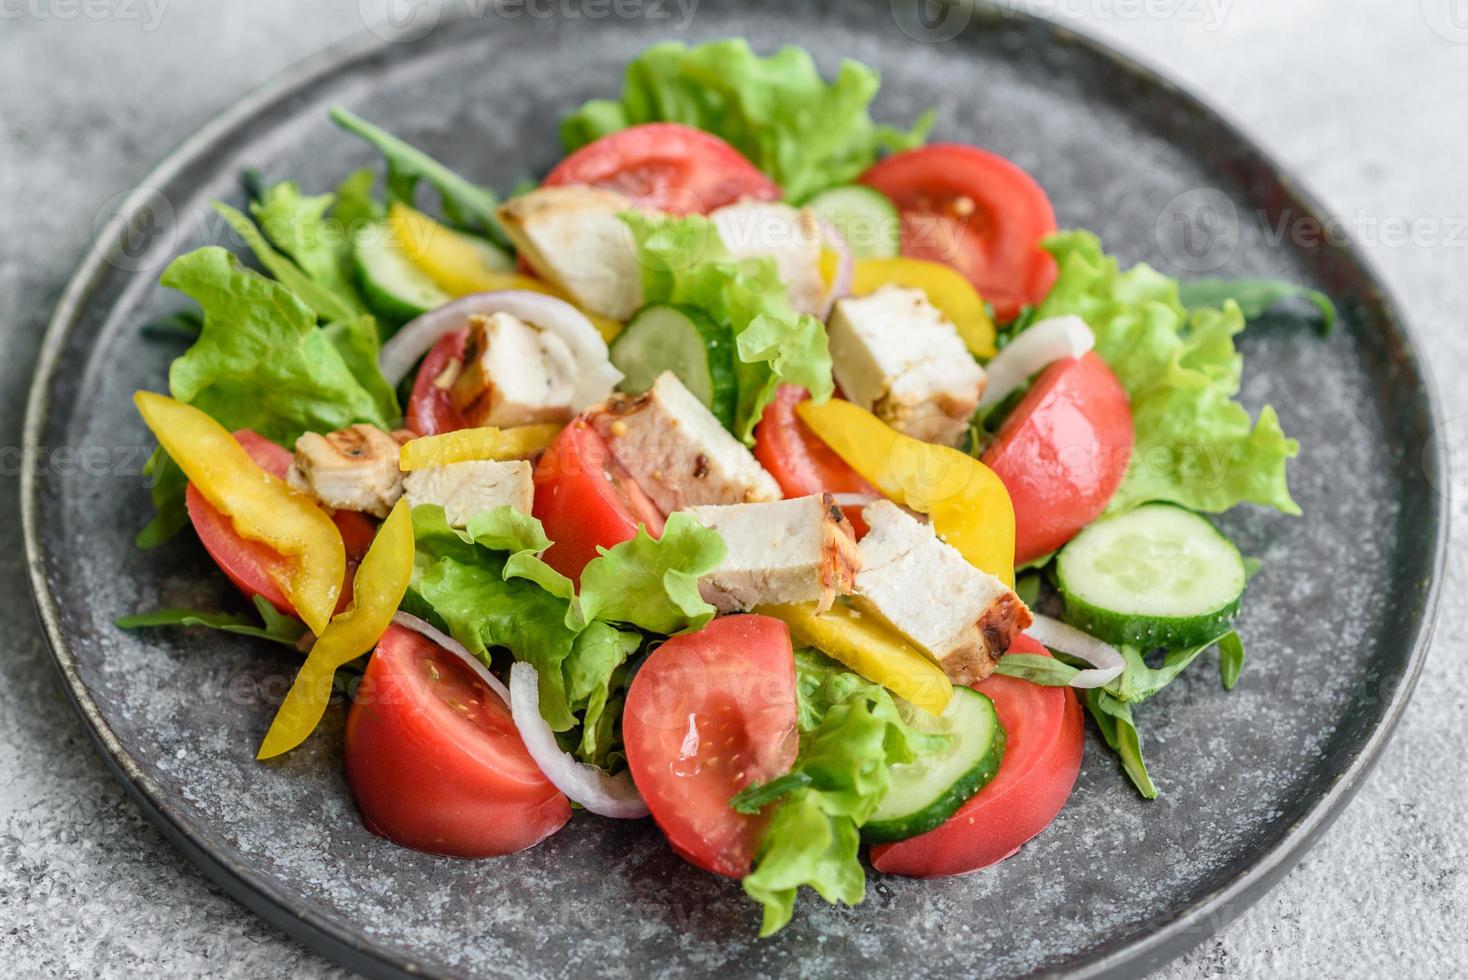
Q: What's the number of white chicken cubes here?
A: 9